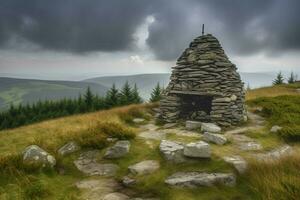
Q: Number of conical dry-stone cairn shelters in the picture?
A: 1